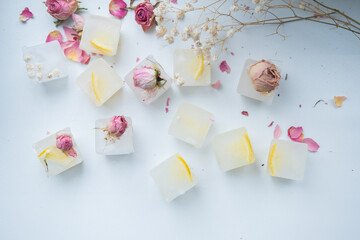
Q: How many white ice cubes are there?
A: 12